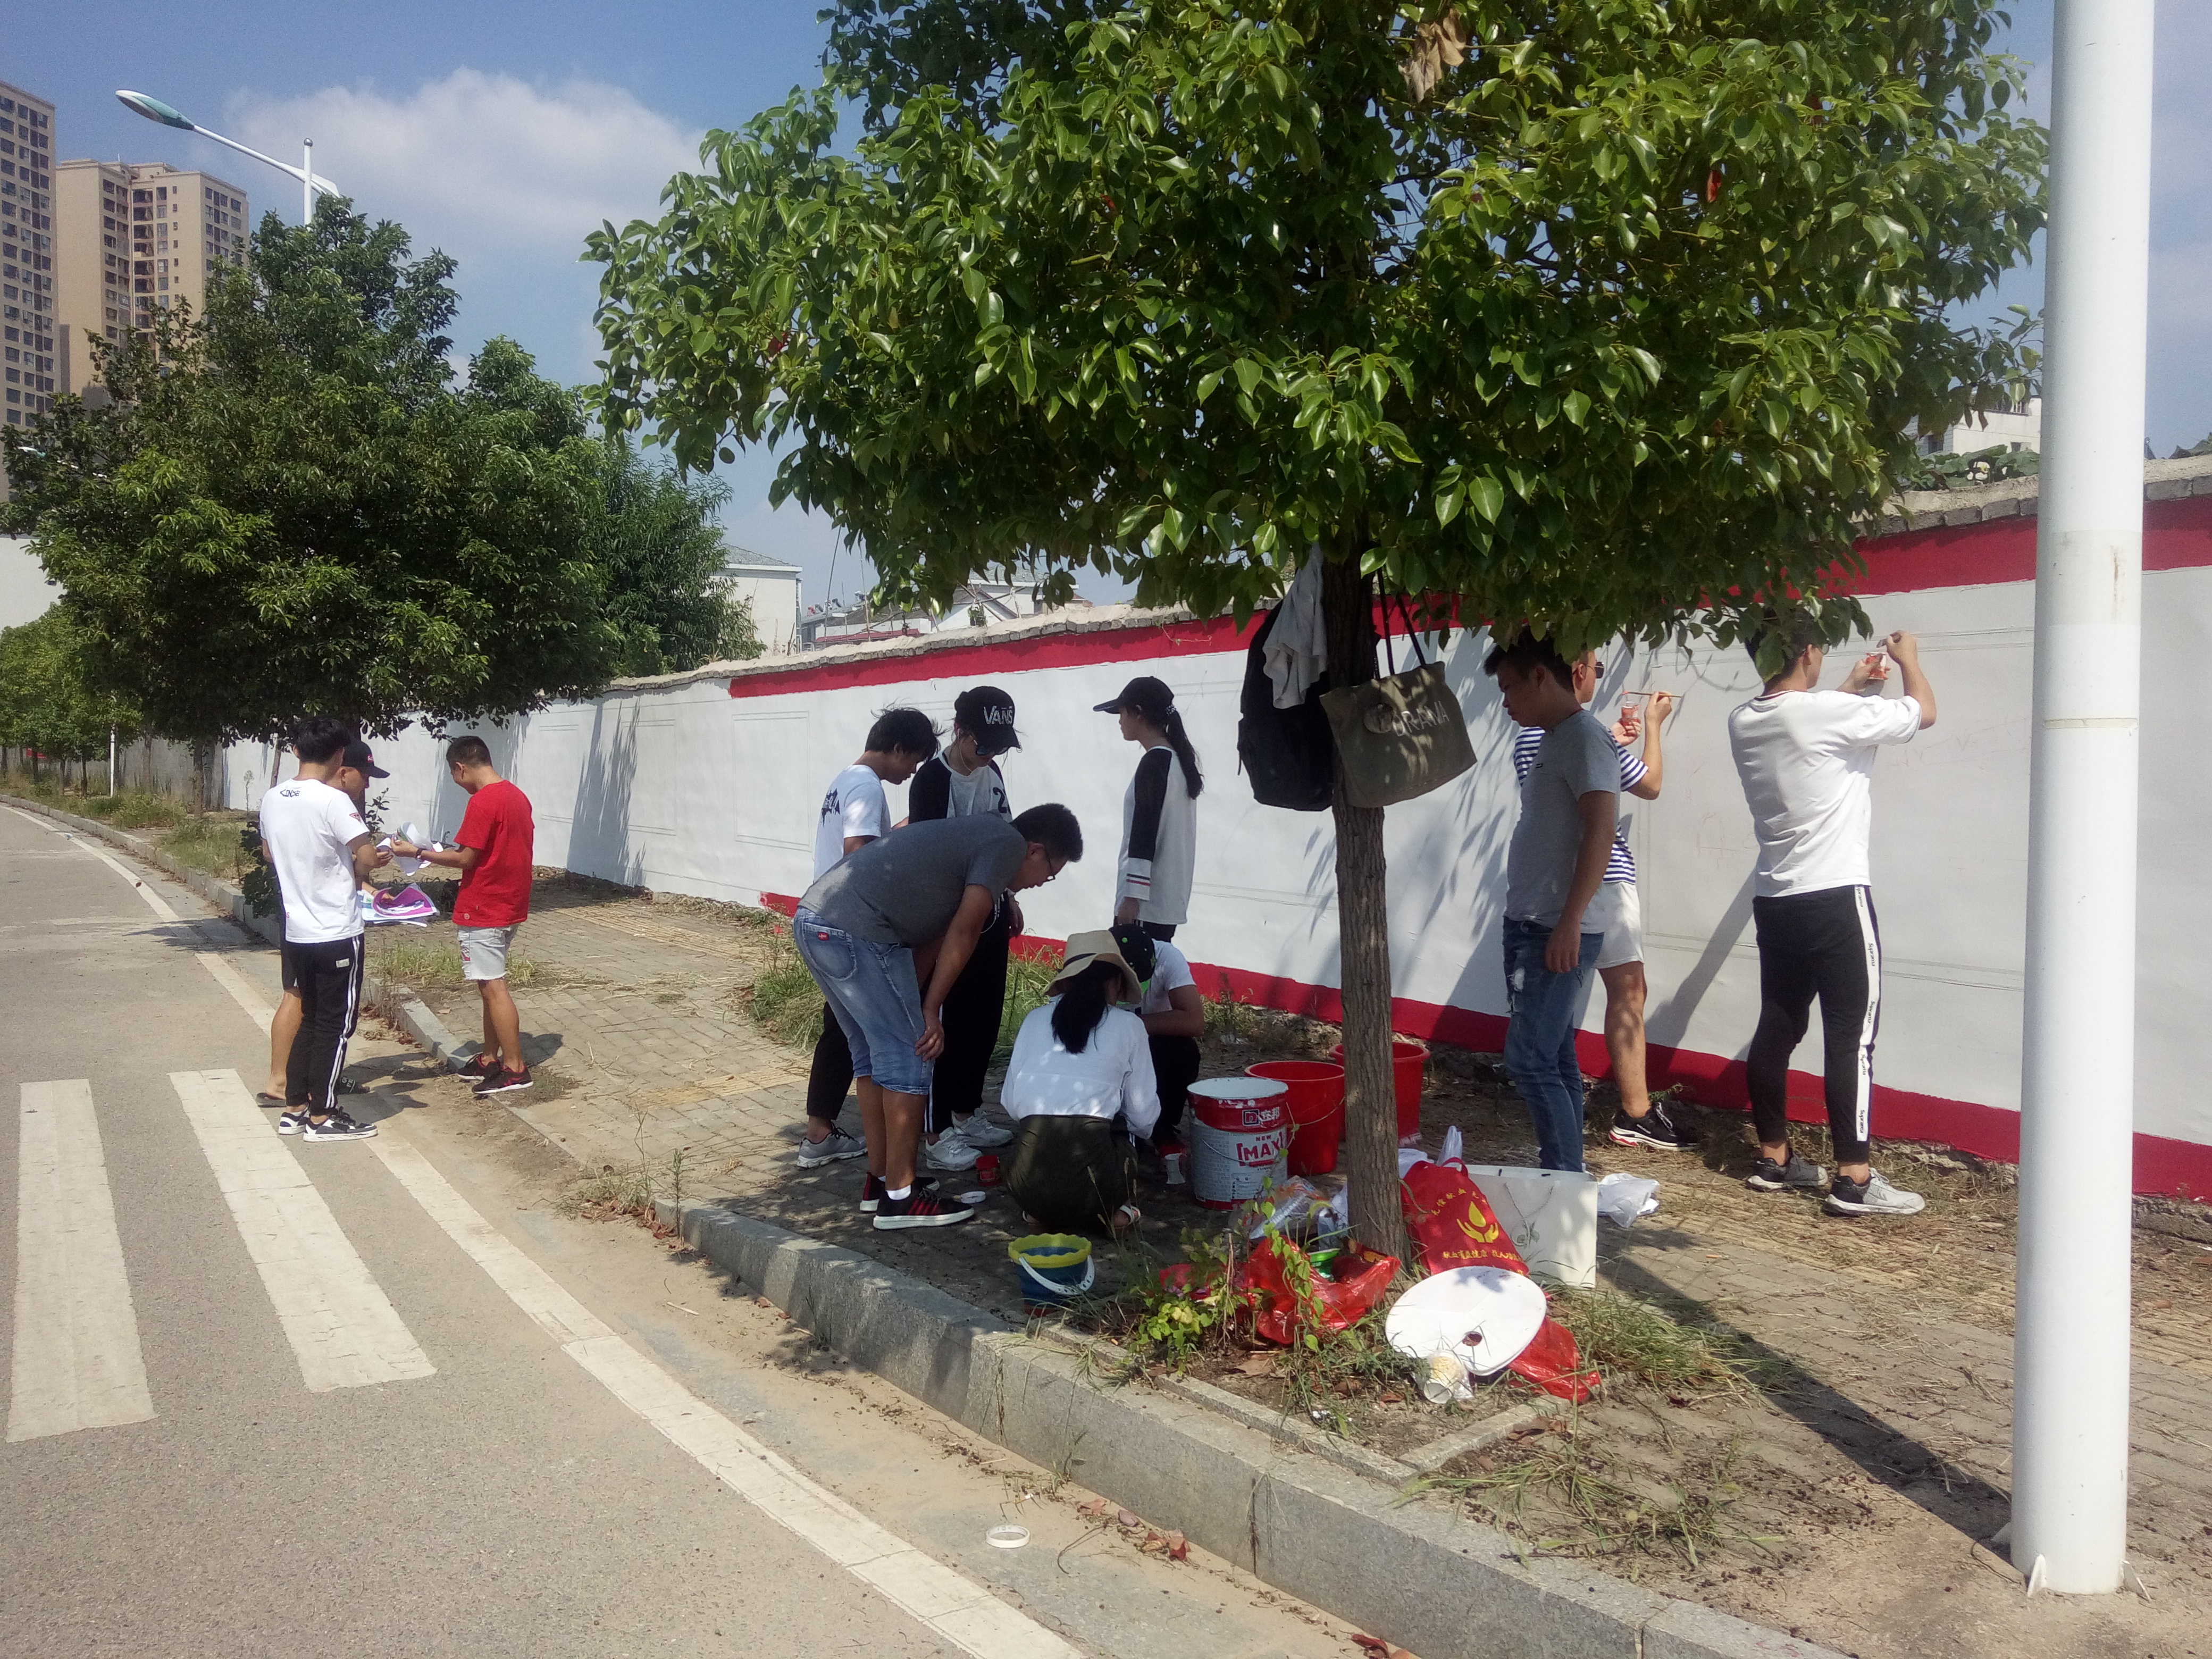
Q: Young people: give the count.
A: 12